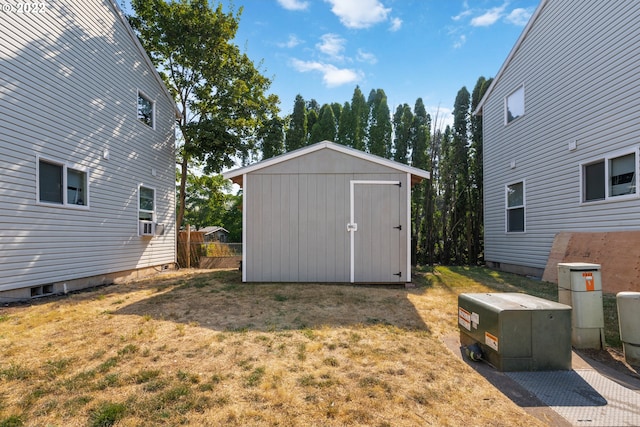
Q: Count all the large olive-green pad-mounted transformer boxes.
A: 1